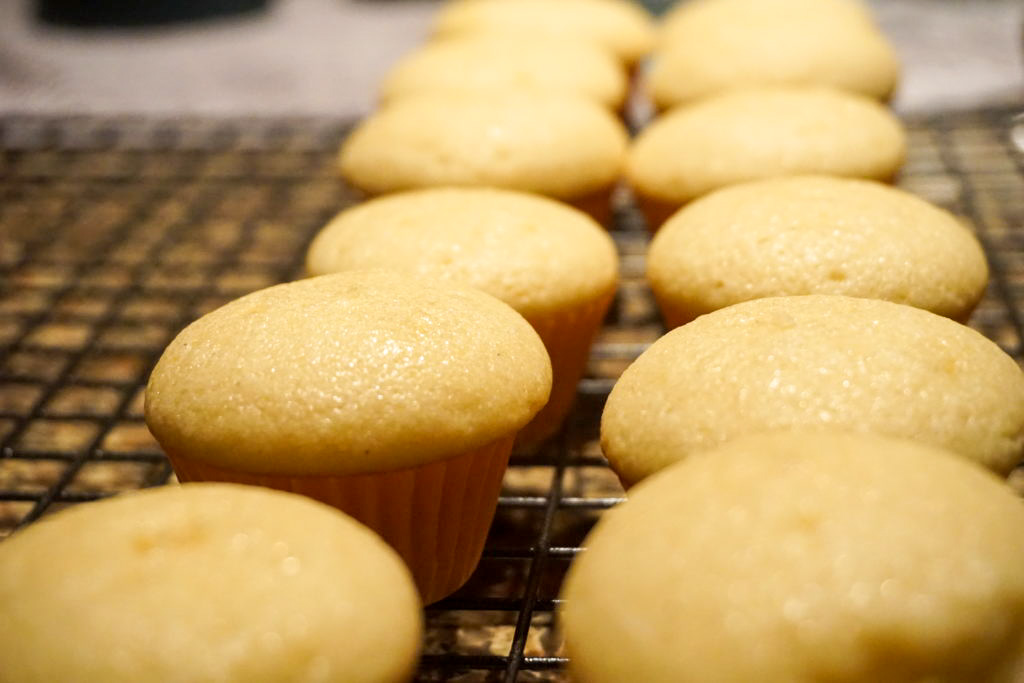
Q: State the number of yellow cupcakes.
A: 12